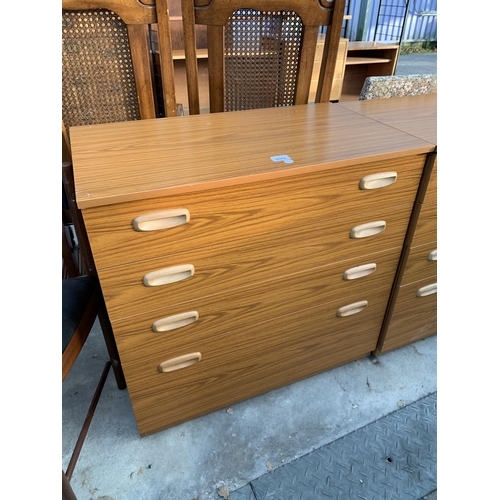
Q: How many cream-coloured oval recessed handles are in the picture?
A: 10